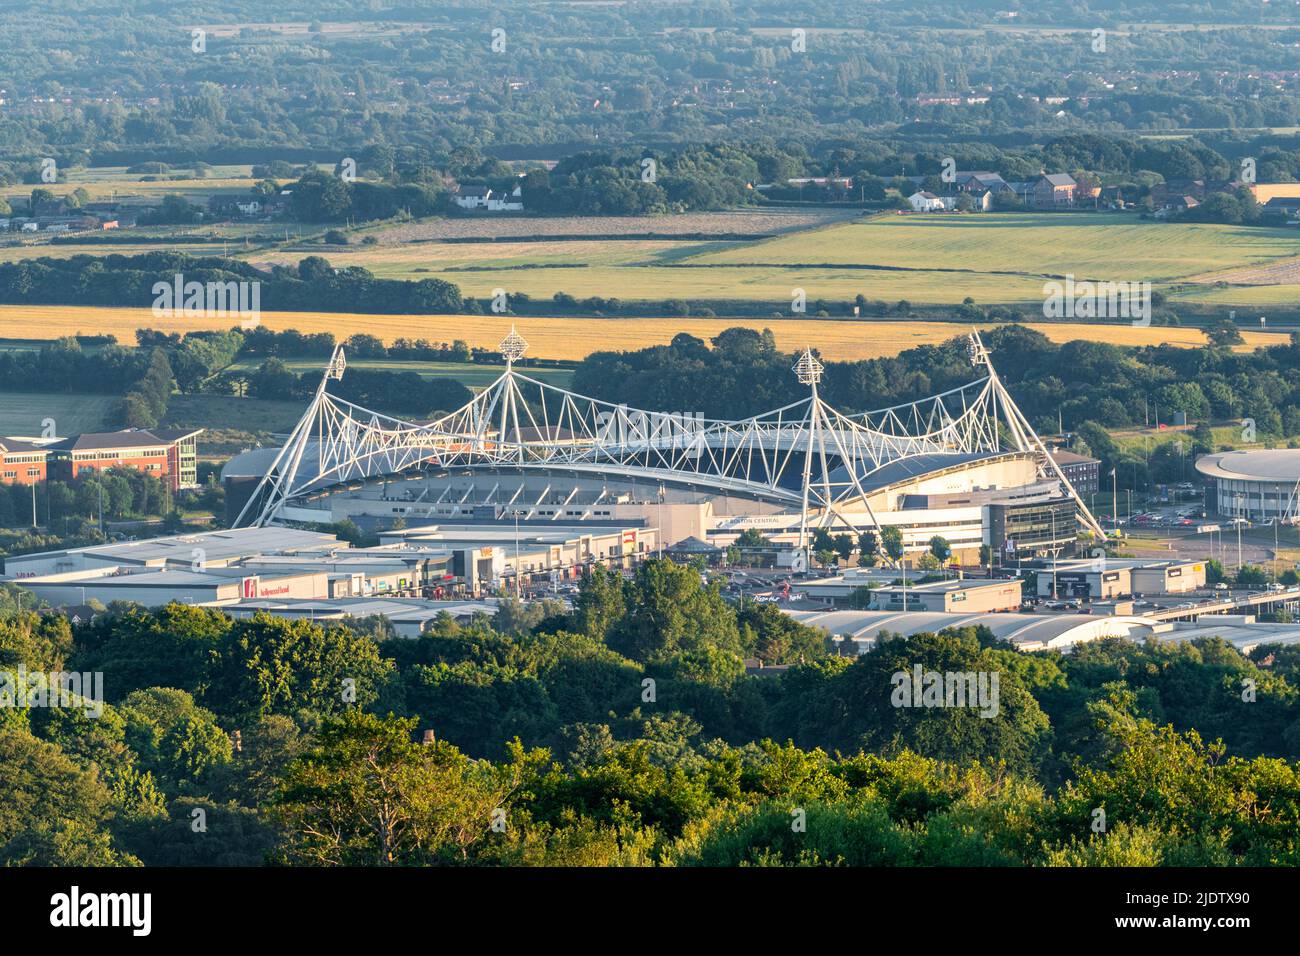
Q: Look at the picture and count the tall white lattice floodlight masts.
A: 4